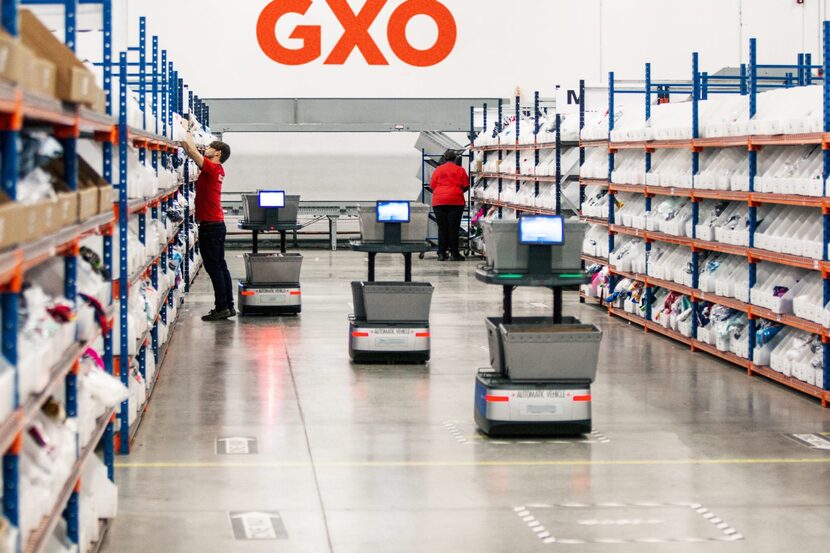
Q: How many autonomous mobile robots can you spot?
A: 3